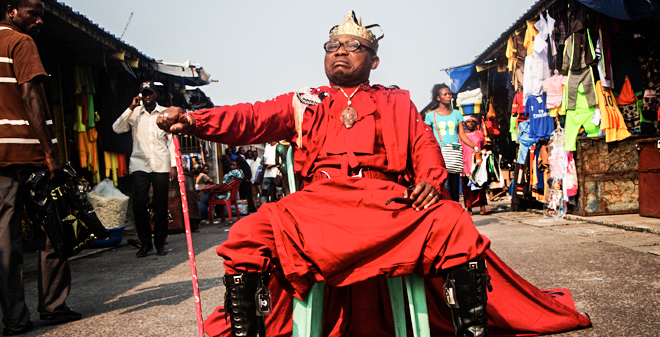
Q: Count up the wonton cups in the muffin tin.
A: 0